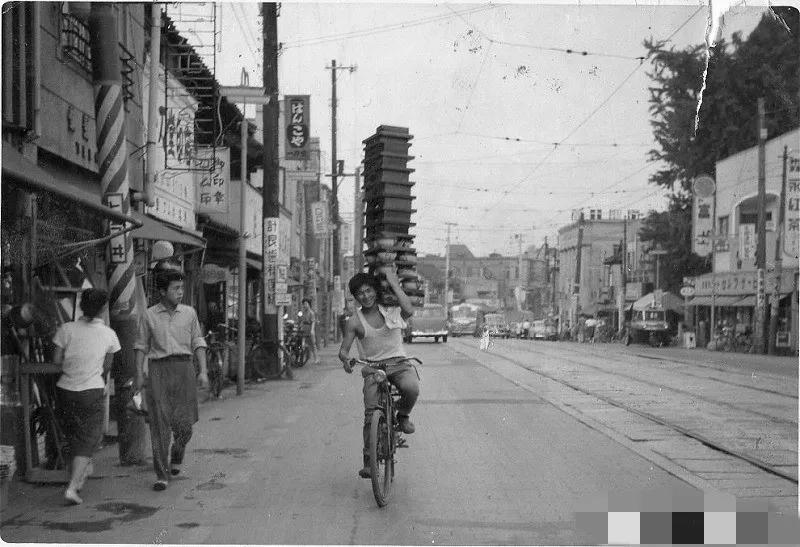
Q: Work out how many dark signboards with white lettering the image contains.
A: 1